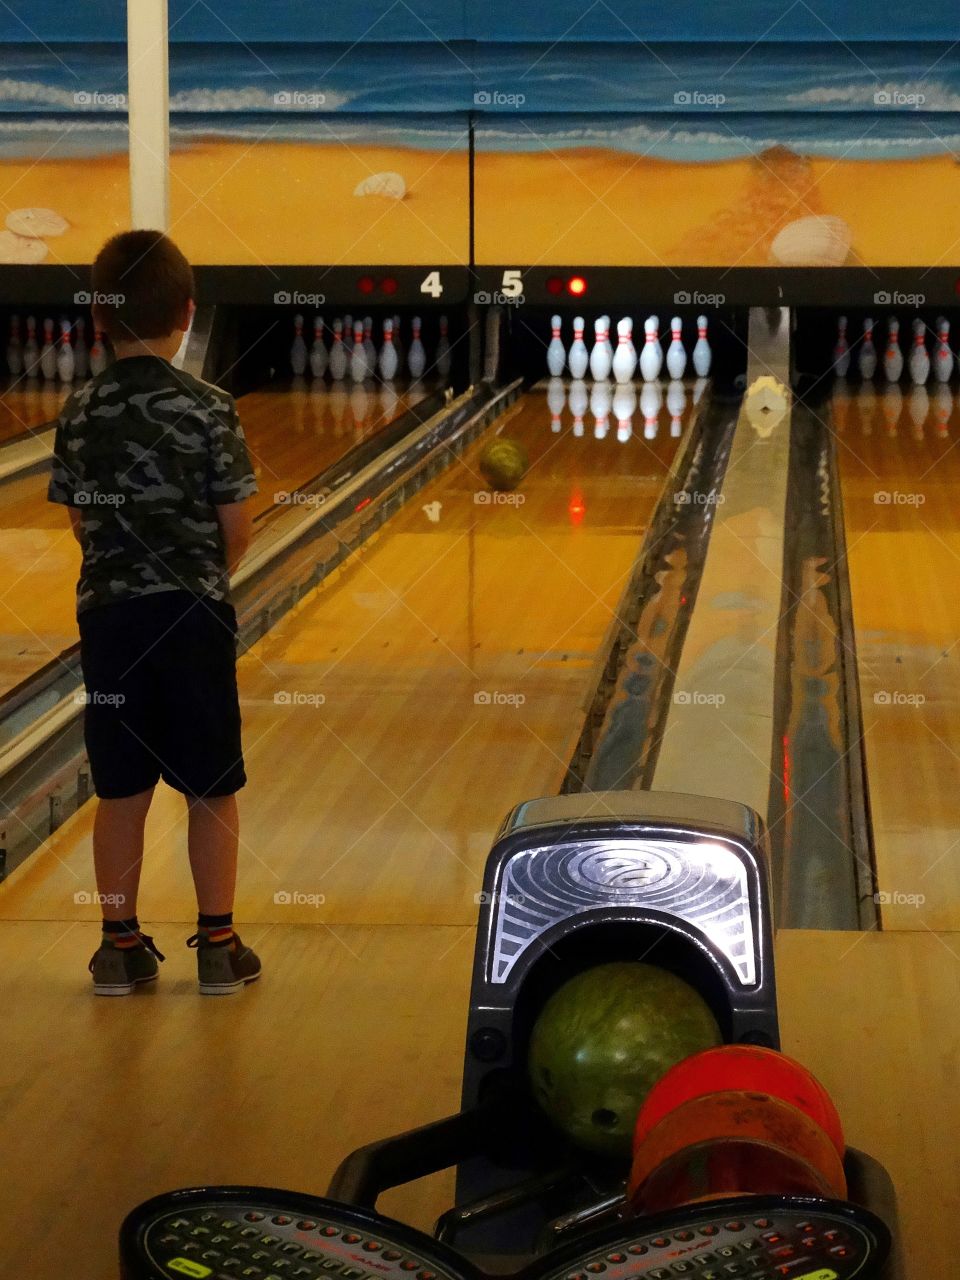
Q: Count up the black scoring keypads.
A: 2